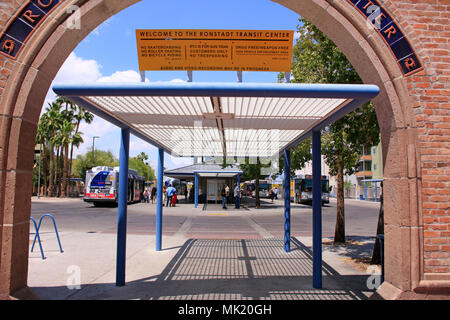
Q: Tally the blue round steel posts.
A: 4